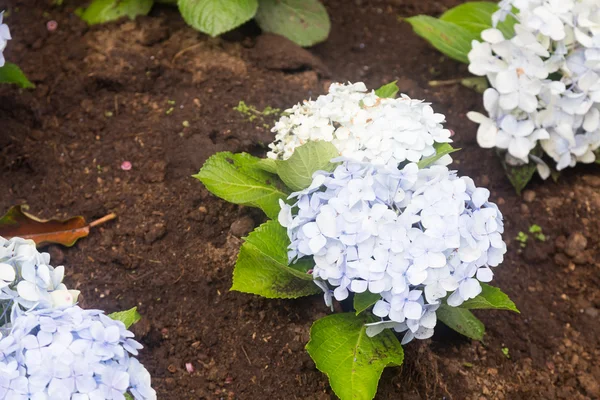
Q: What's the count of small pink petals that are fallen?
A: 3